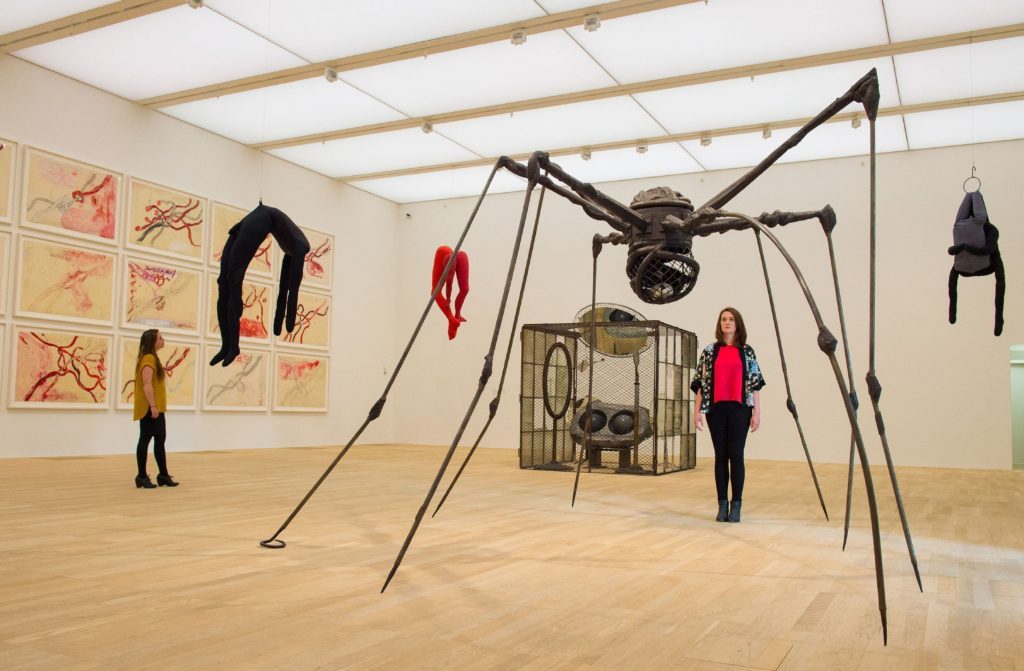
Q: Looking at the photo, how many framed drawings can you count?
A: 15